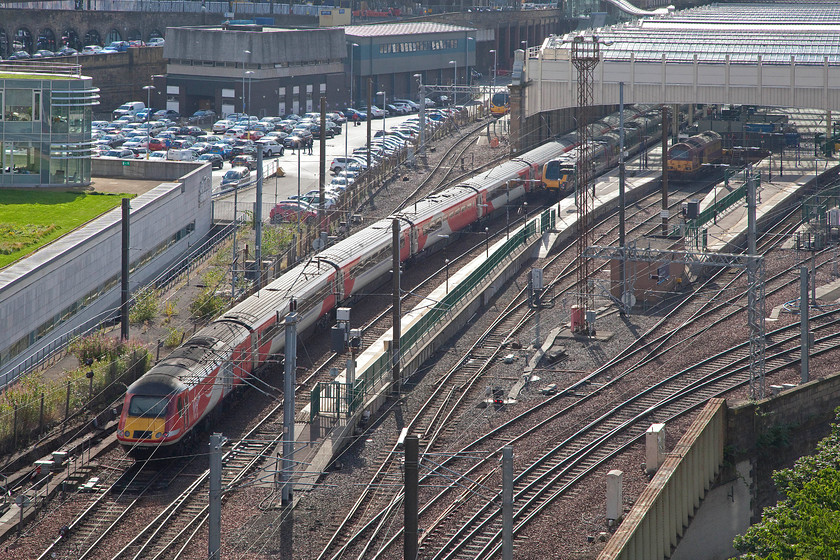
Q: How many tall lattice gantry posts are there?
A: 2